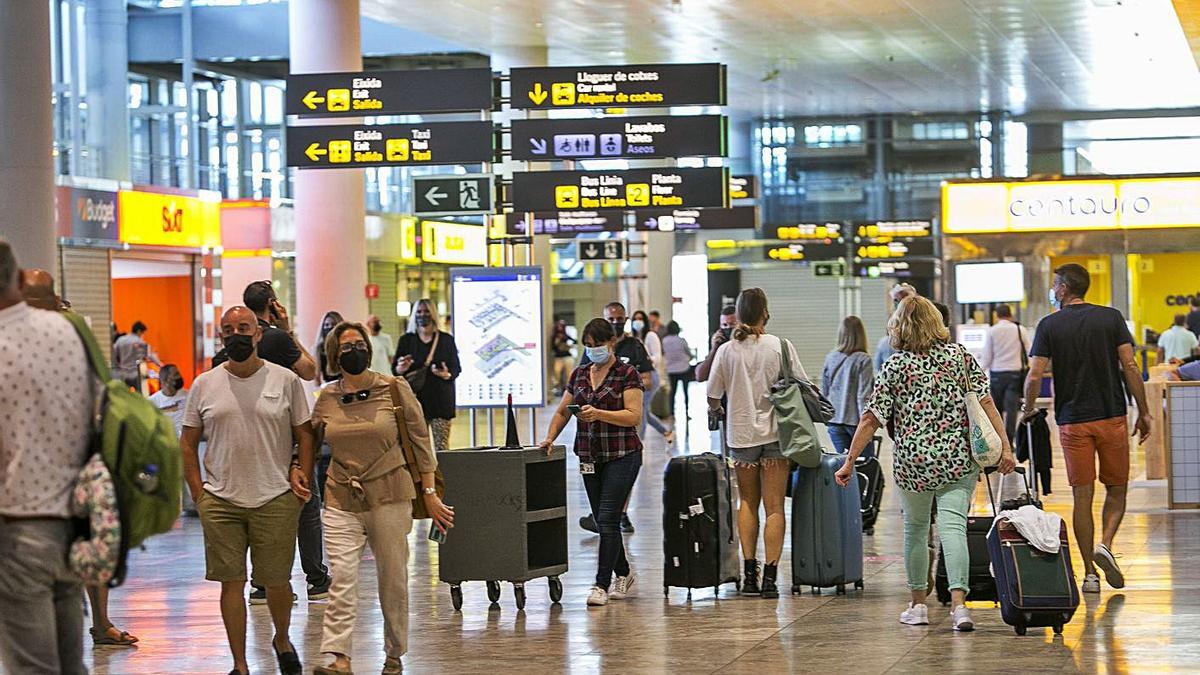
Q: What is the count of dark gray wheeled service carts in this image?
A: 1